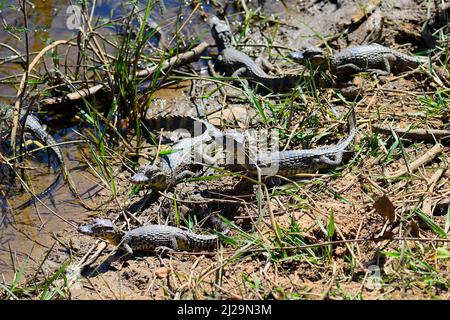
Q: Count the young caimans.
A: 6